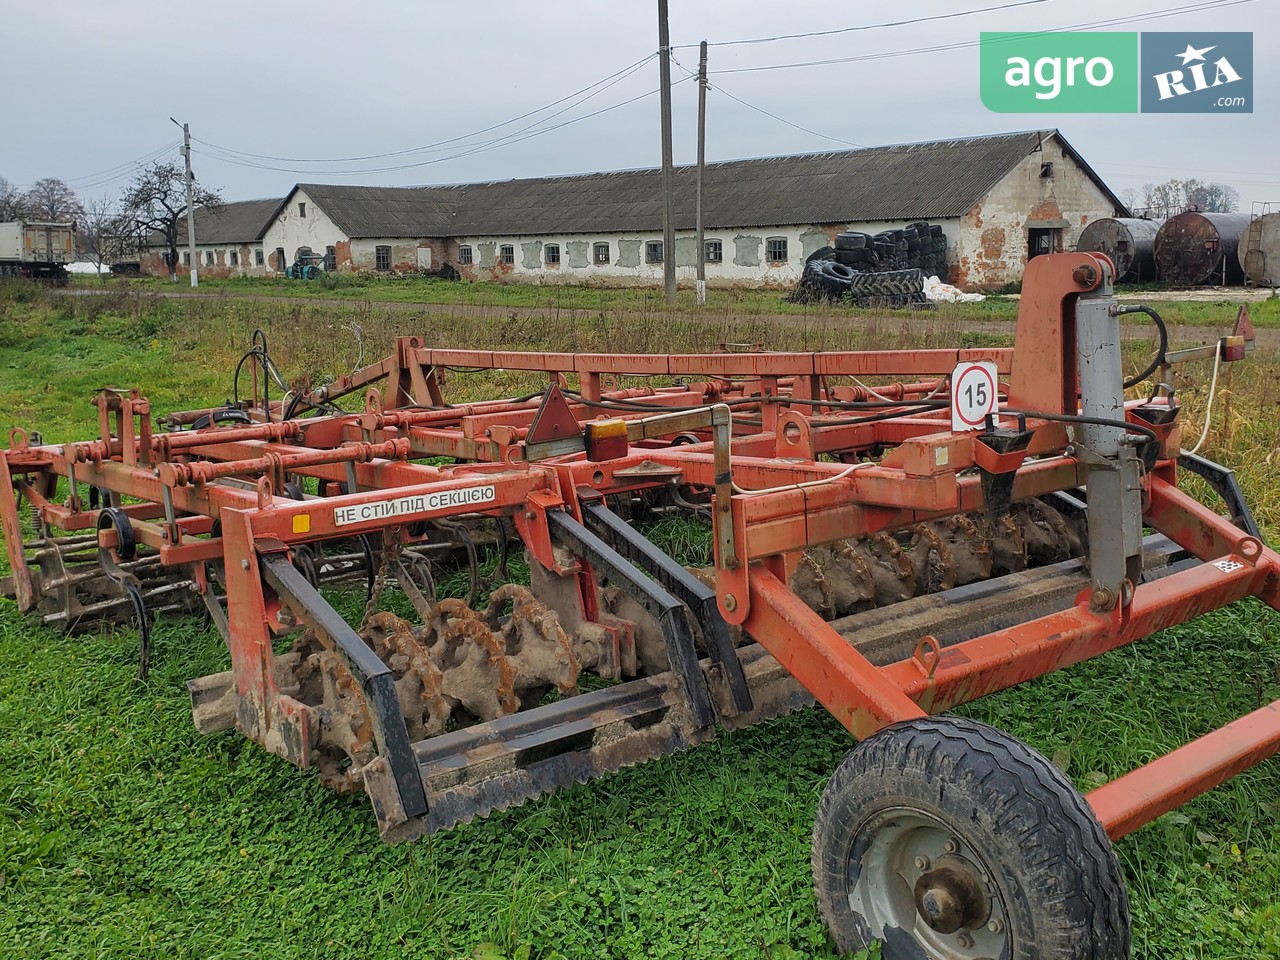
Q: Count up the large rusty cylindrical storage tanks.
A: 3